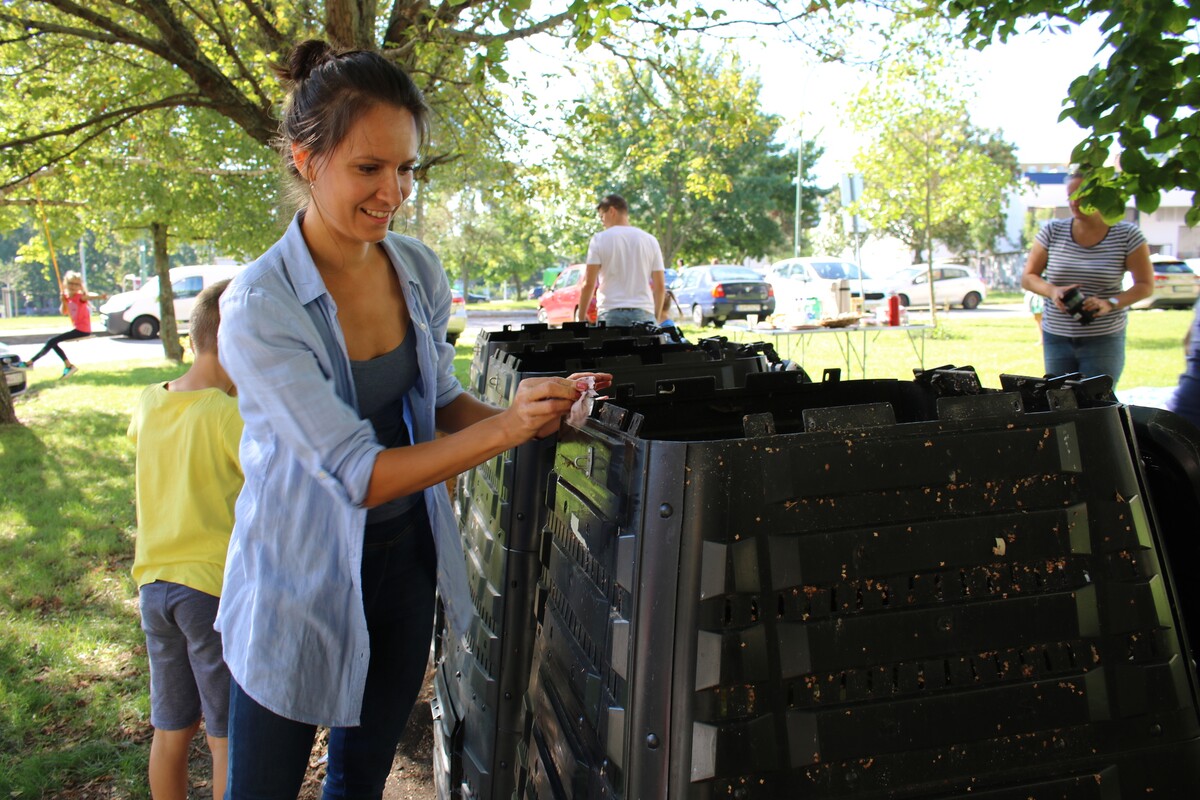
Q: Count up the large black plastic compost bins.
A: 3